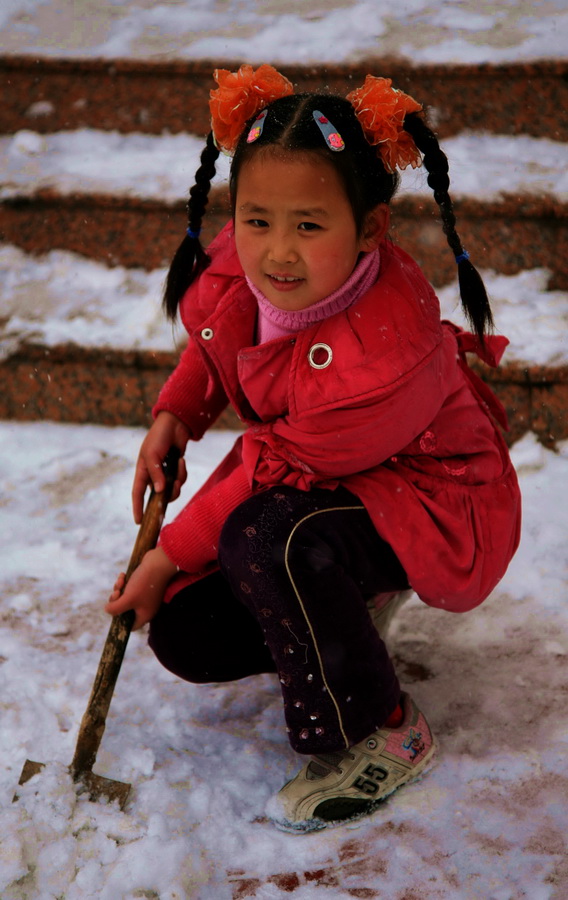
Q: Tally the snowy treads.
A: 3